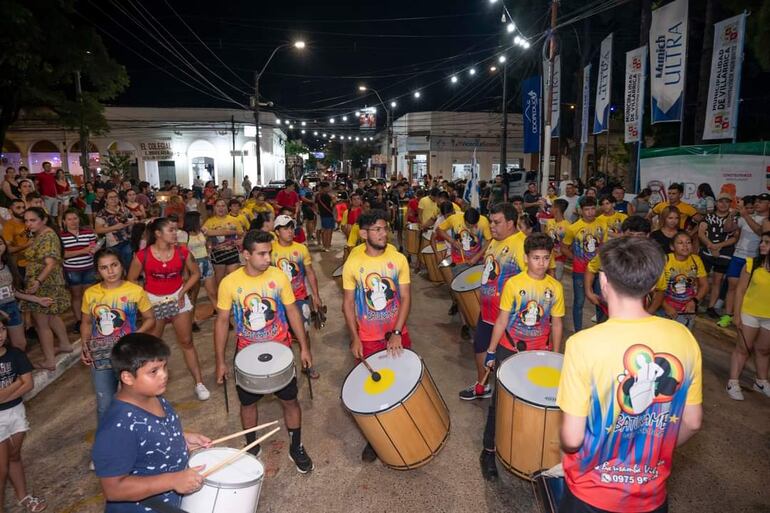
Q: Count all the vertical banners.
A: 7